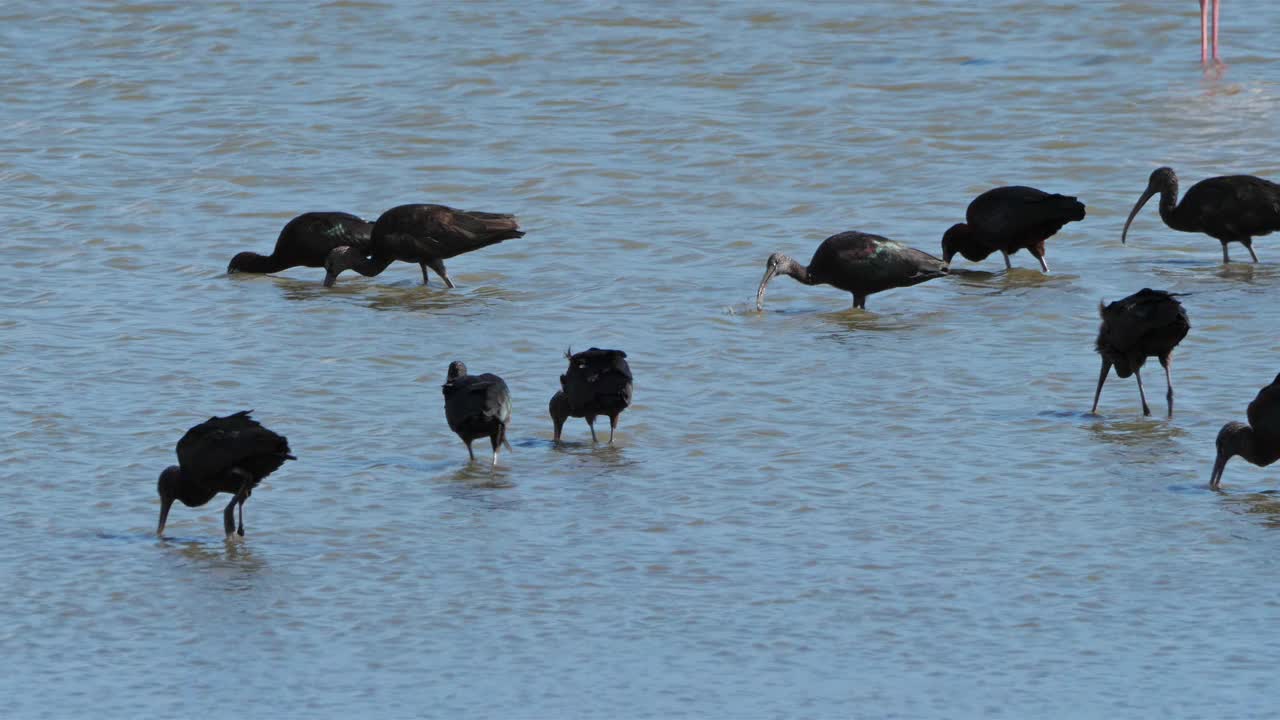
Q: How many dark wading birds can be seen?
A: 10